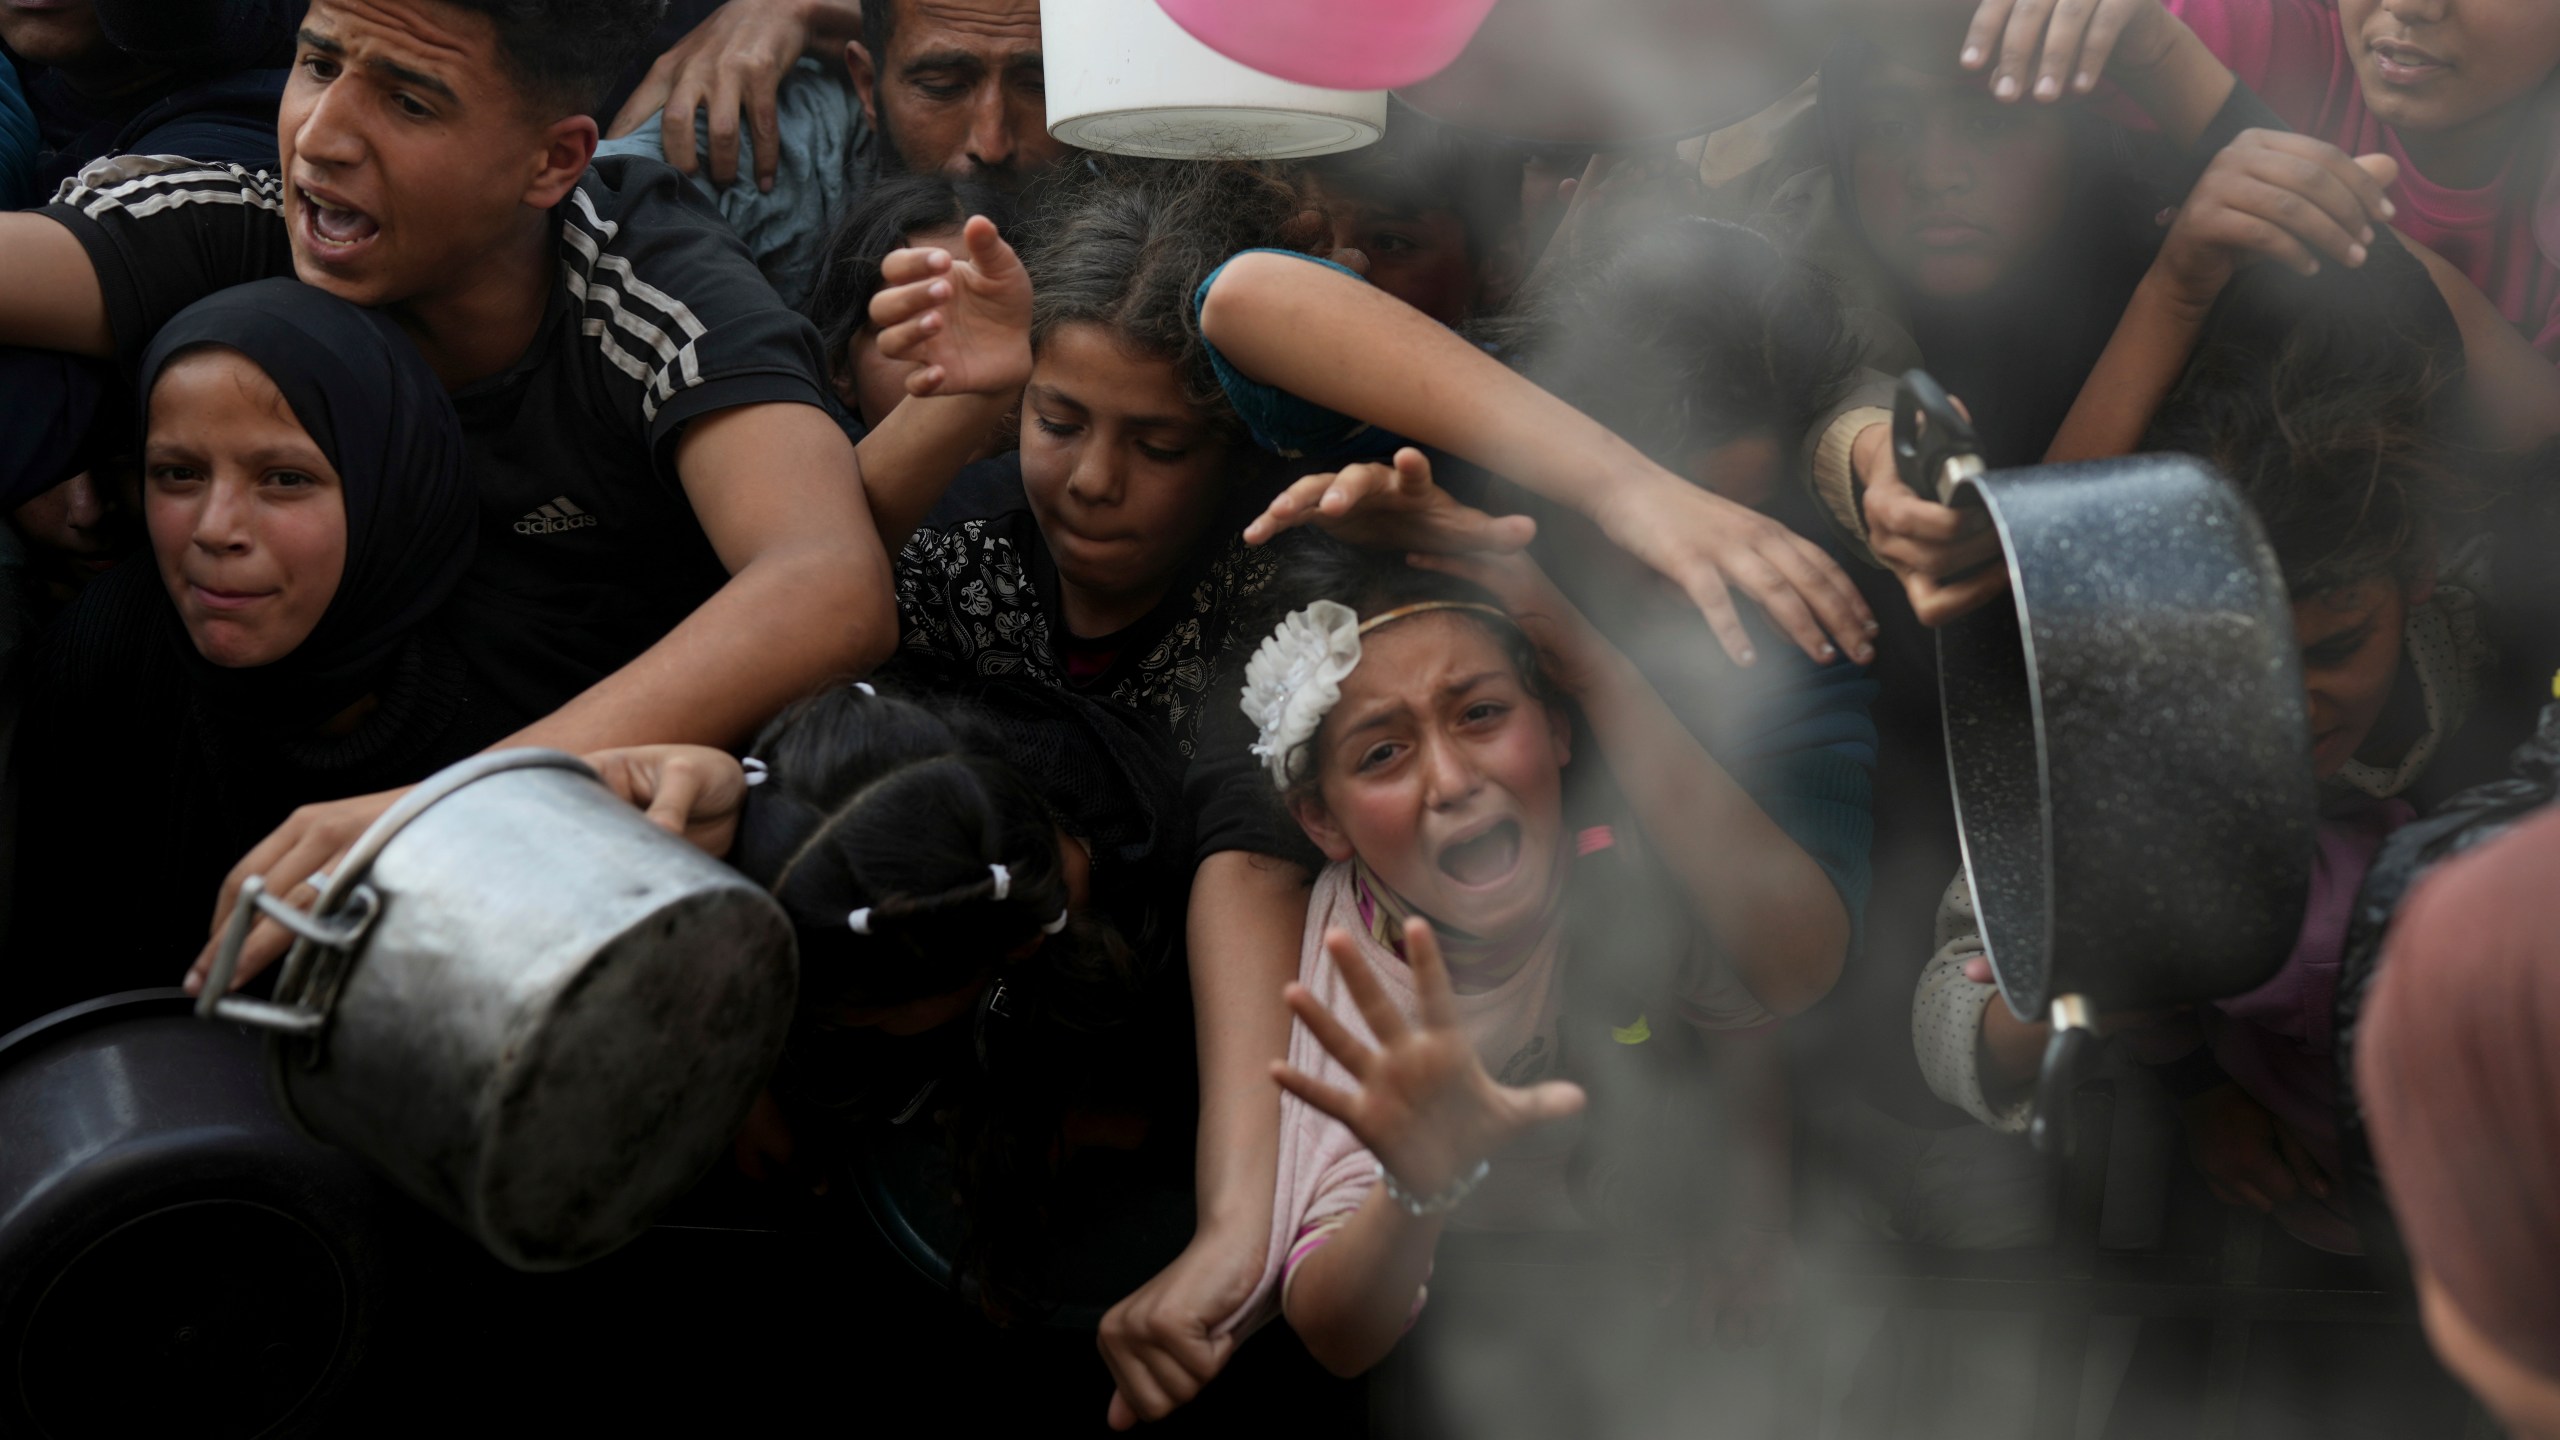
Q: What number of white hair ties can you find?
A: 5